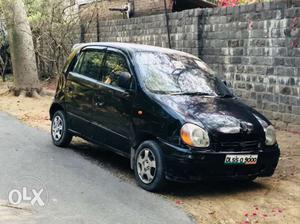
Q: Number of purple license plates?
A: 0